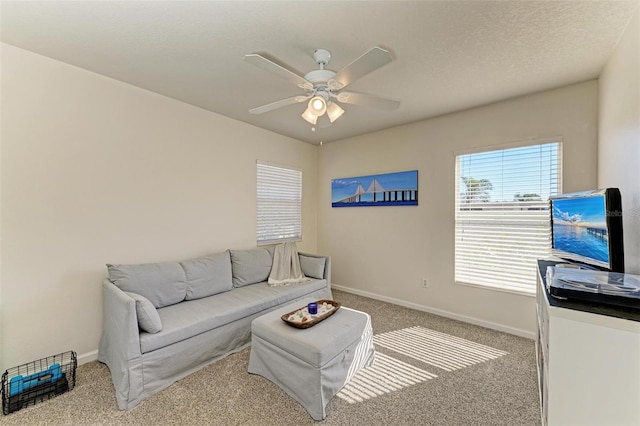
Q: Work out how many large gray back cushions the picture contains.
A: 3